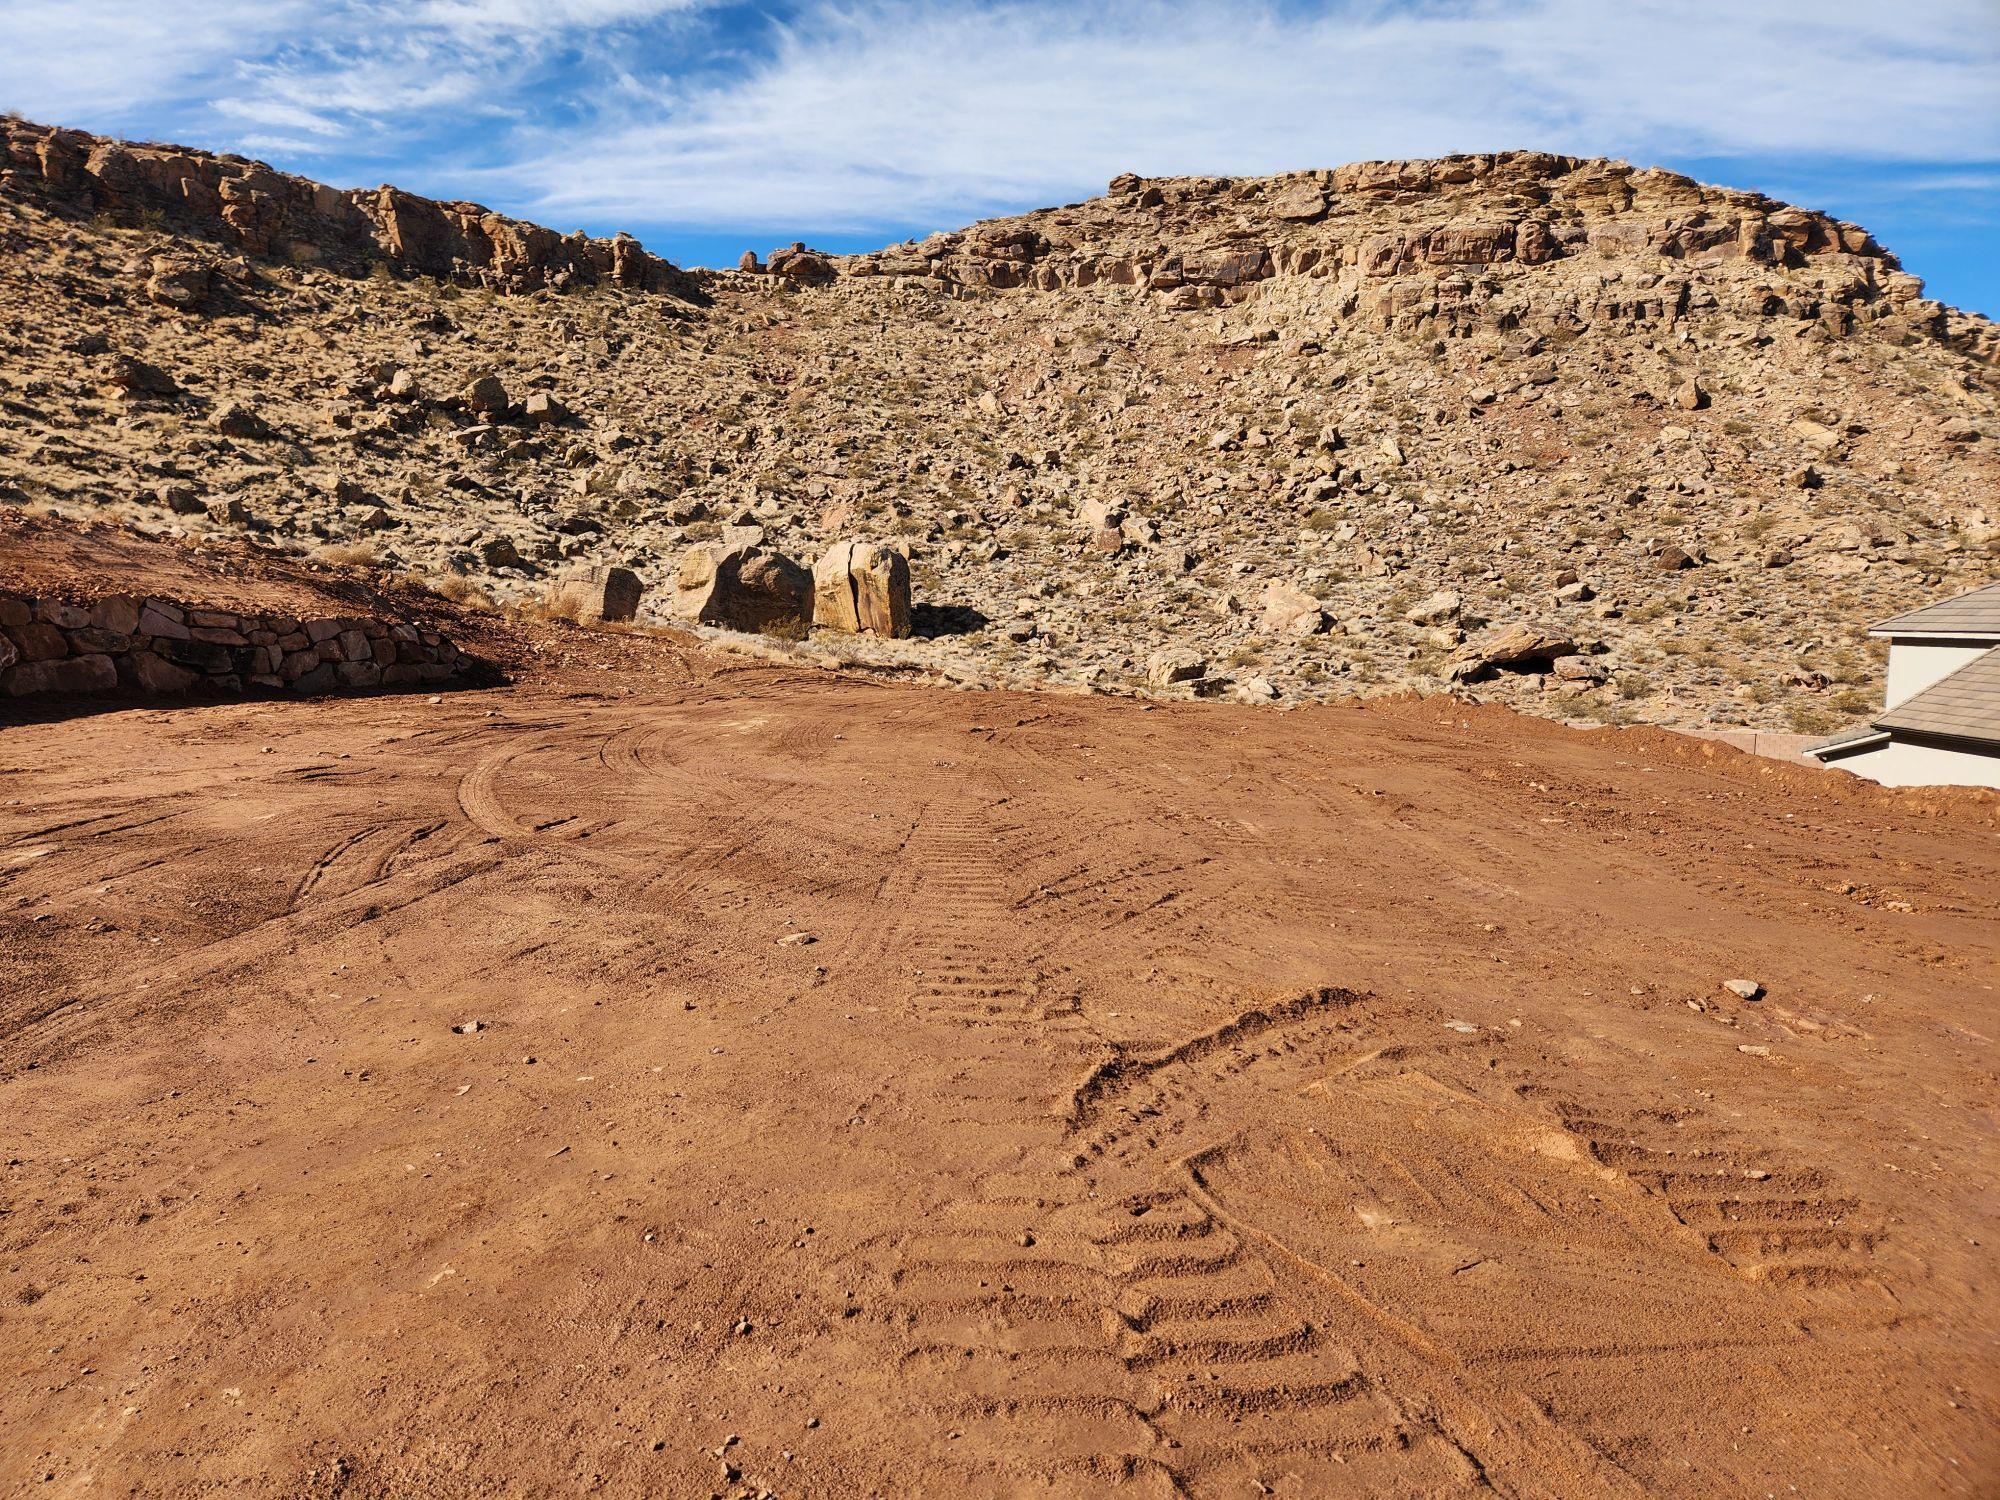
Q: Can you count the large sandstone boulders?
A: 3